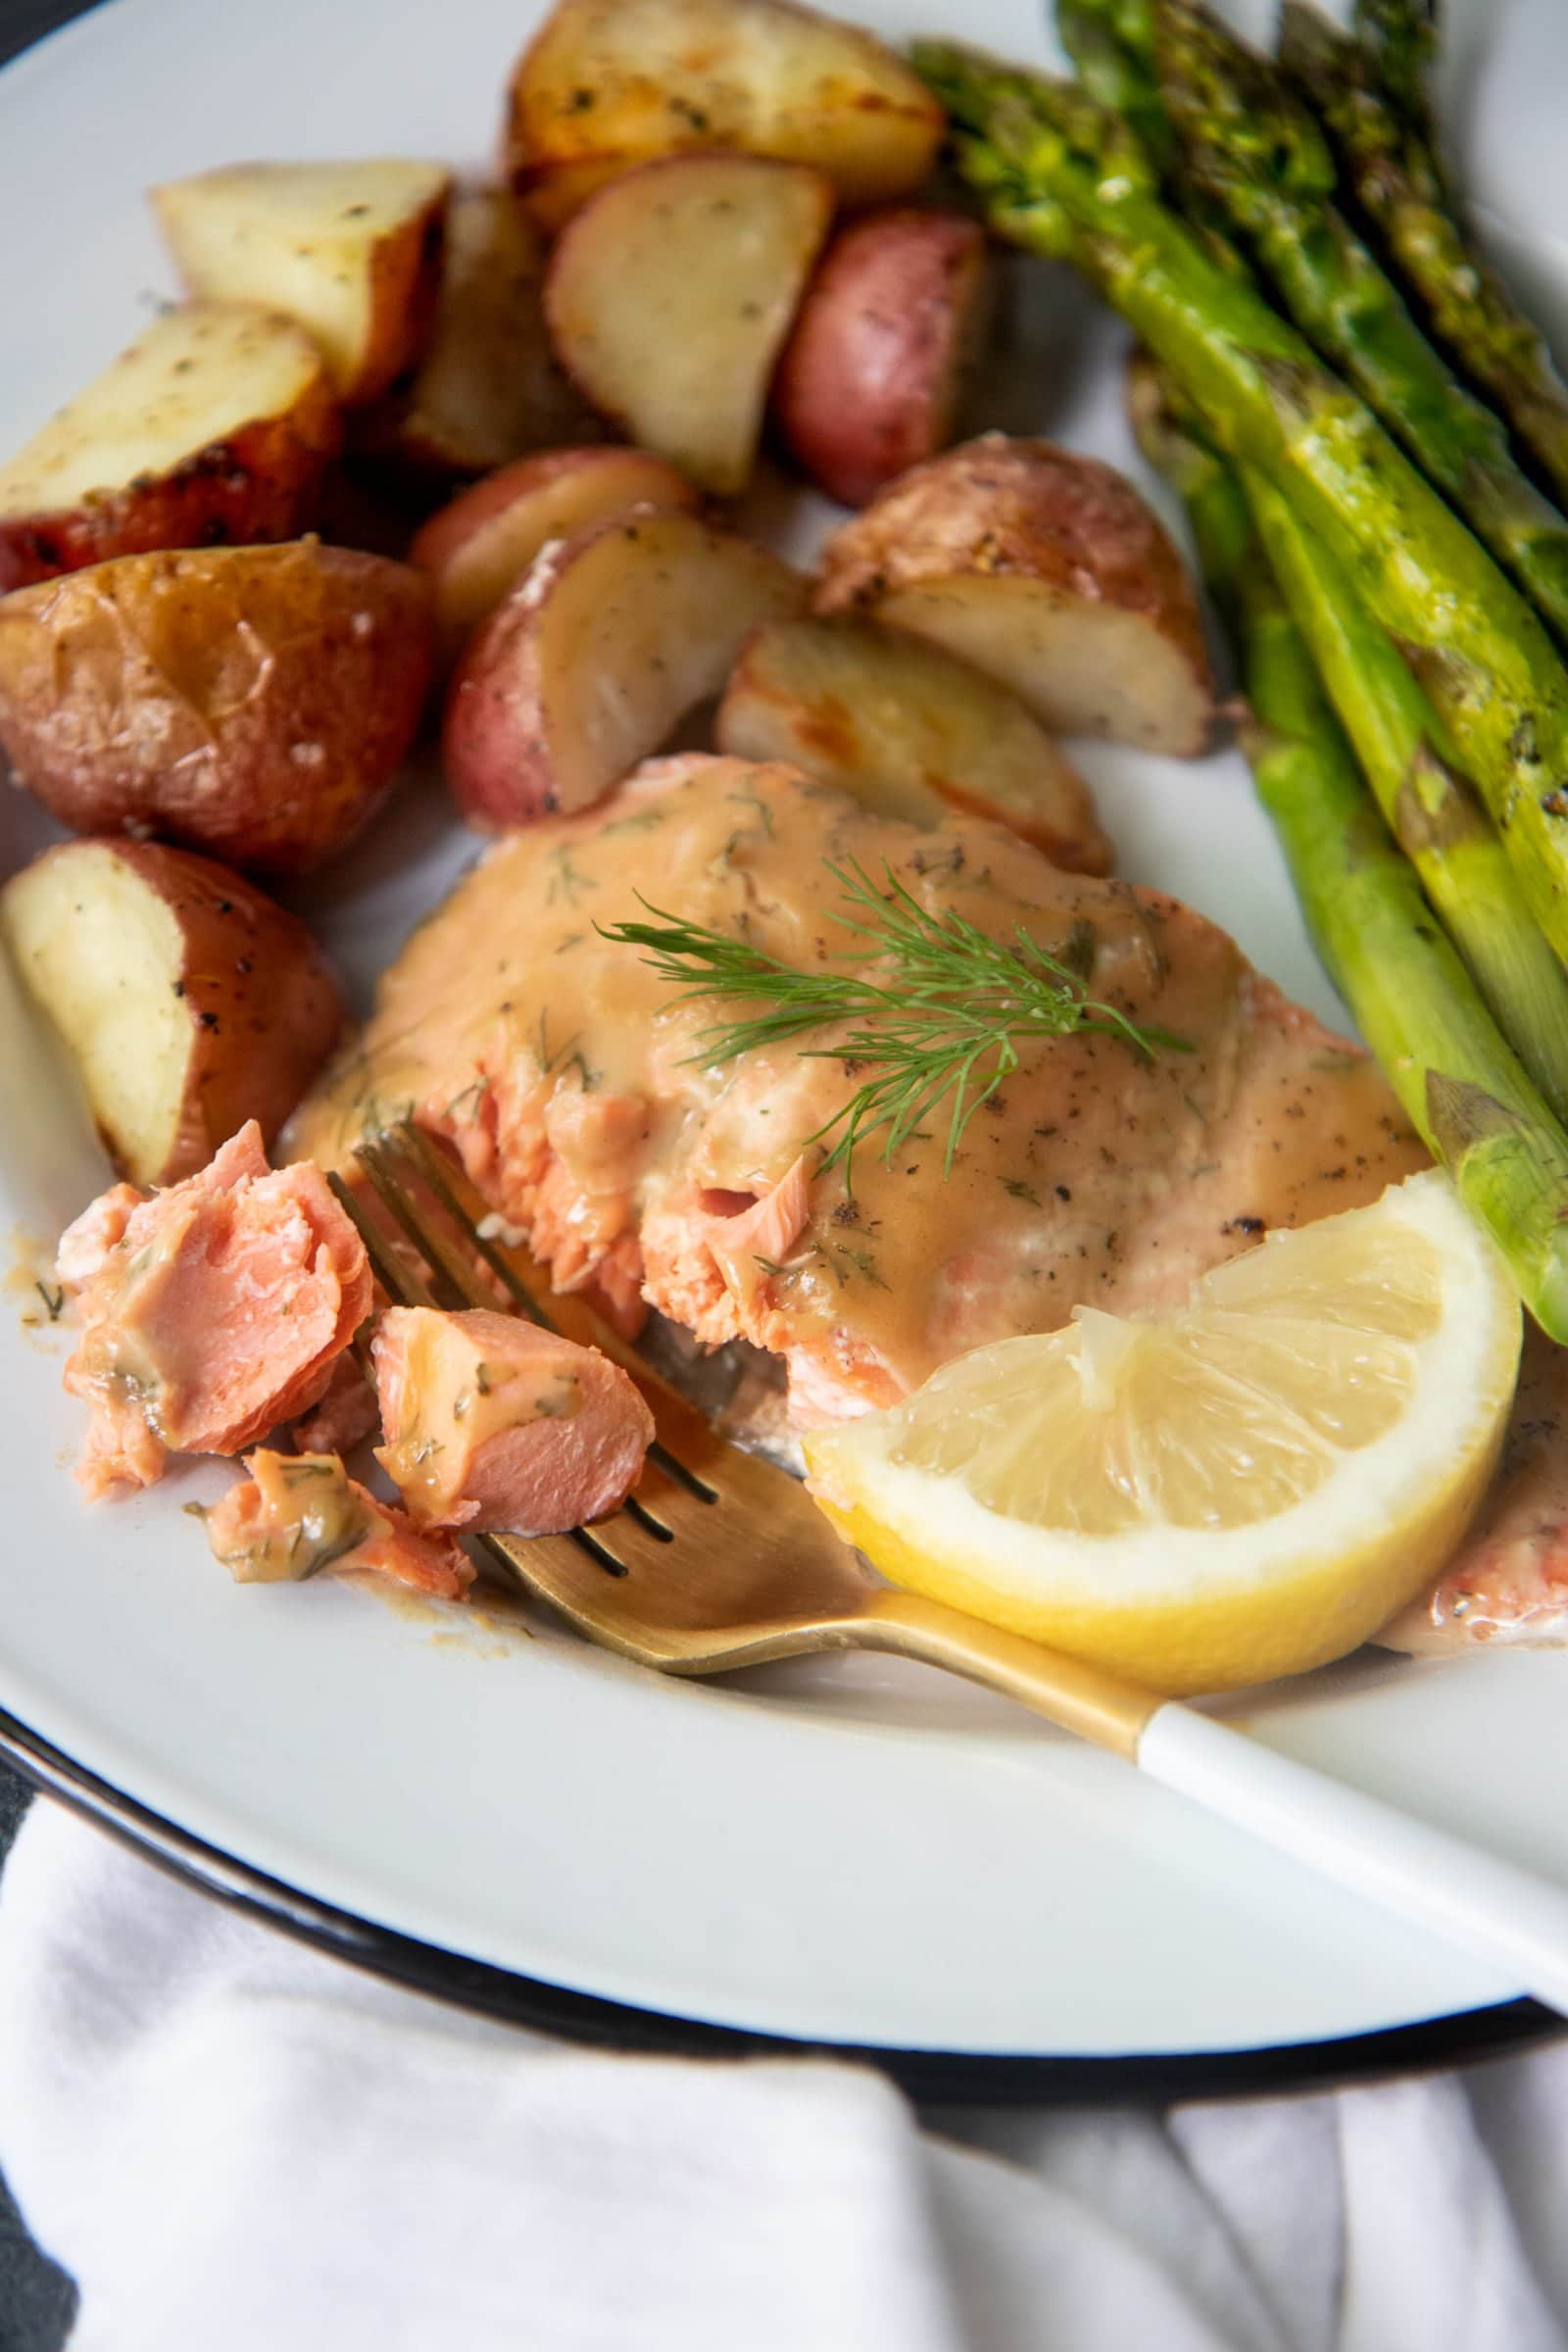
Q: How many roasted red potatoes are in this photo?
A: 12